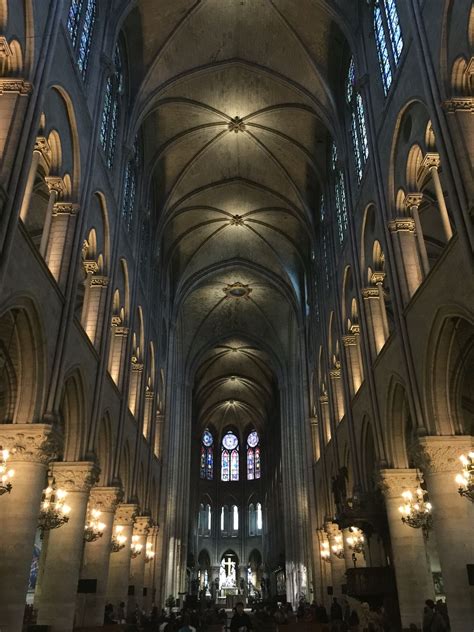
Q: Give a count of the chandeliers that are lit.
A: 11